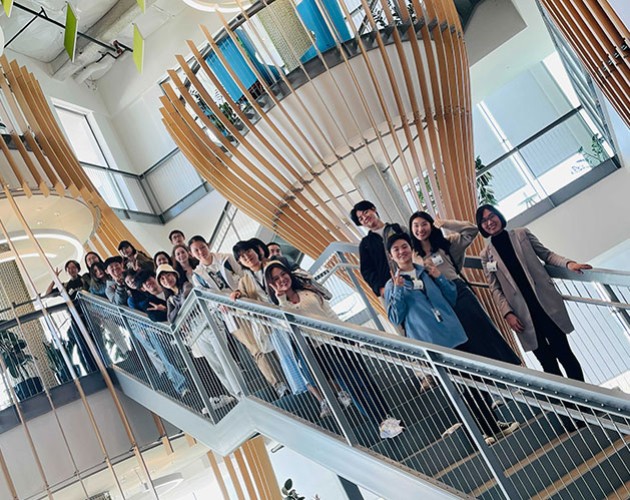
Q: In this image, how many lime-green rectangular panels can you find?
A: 4